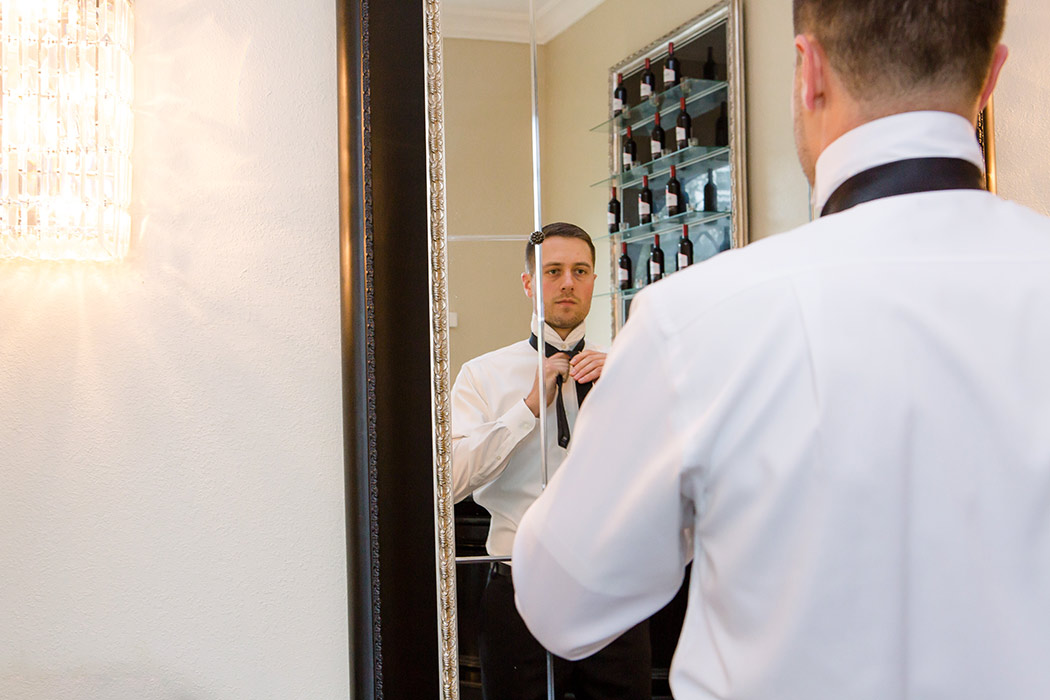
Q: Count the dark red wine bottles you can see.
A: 12